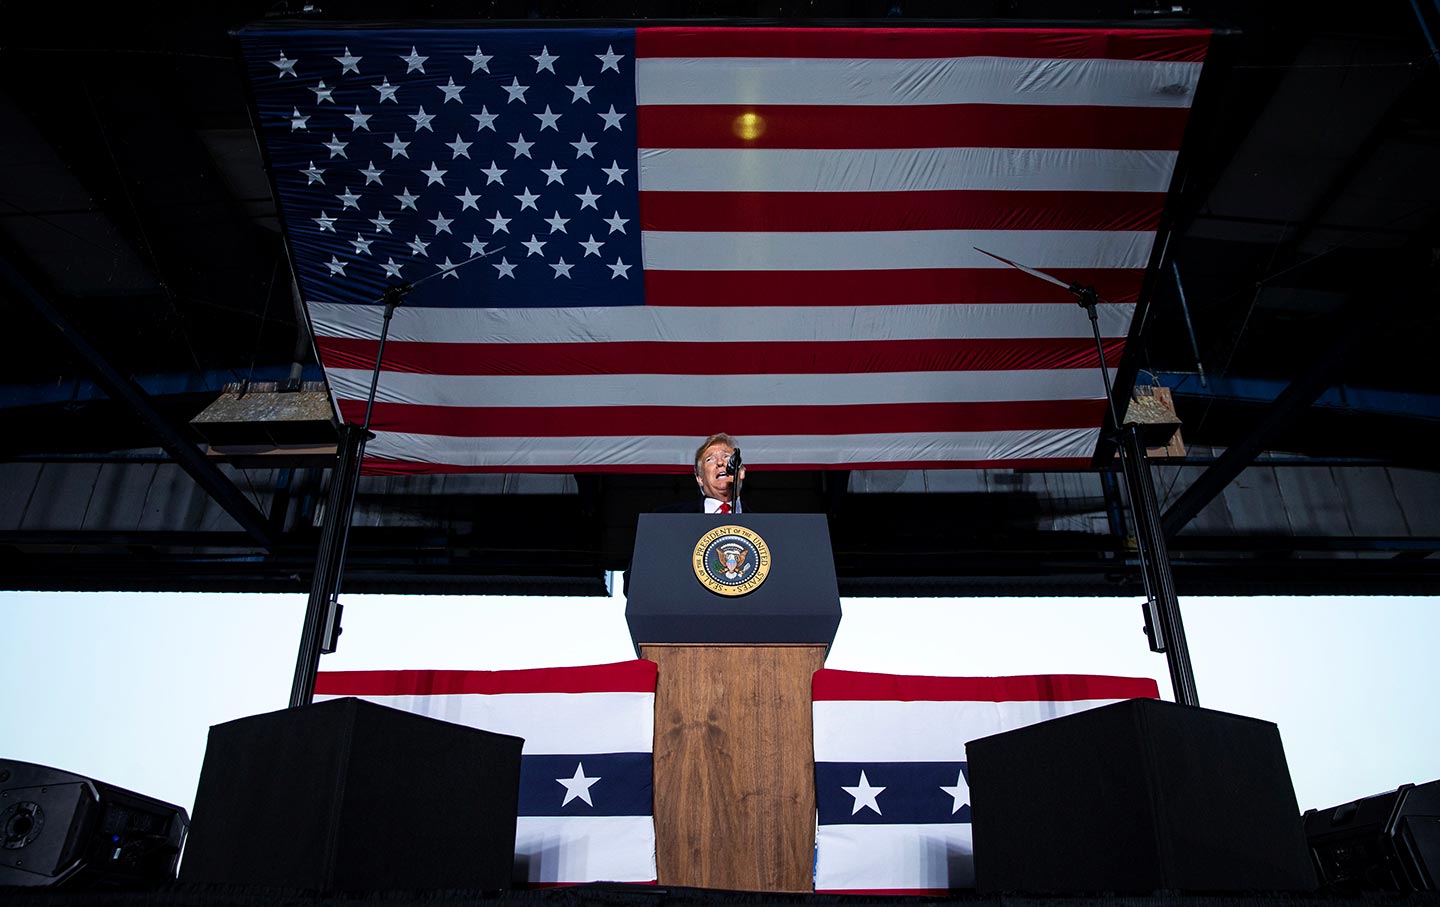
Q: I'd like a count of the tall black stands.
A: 2